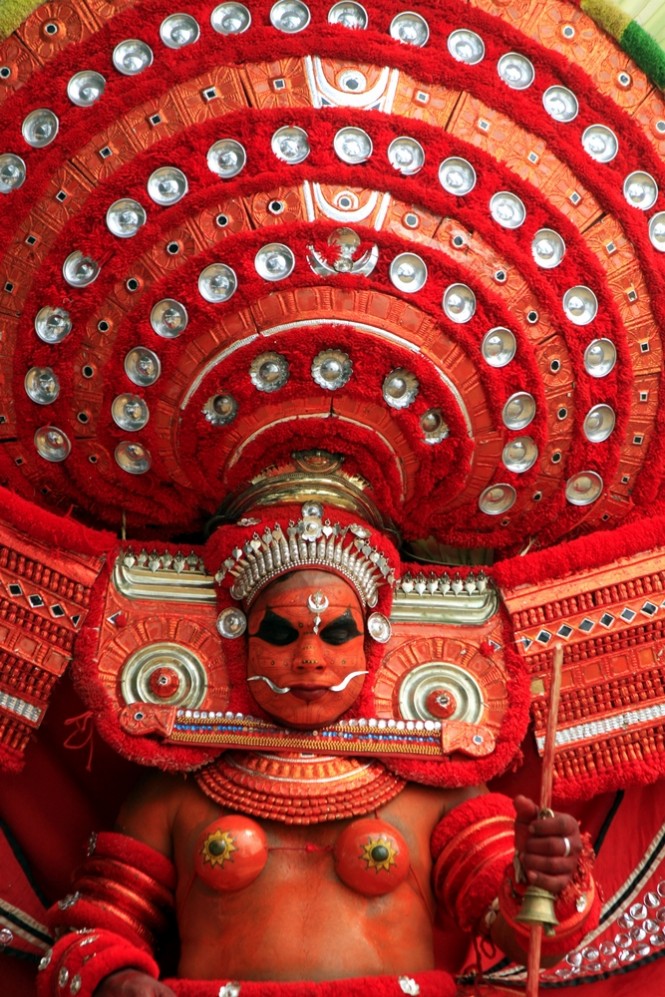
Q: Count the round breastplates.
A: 2